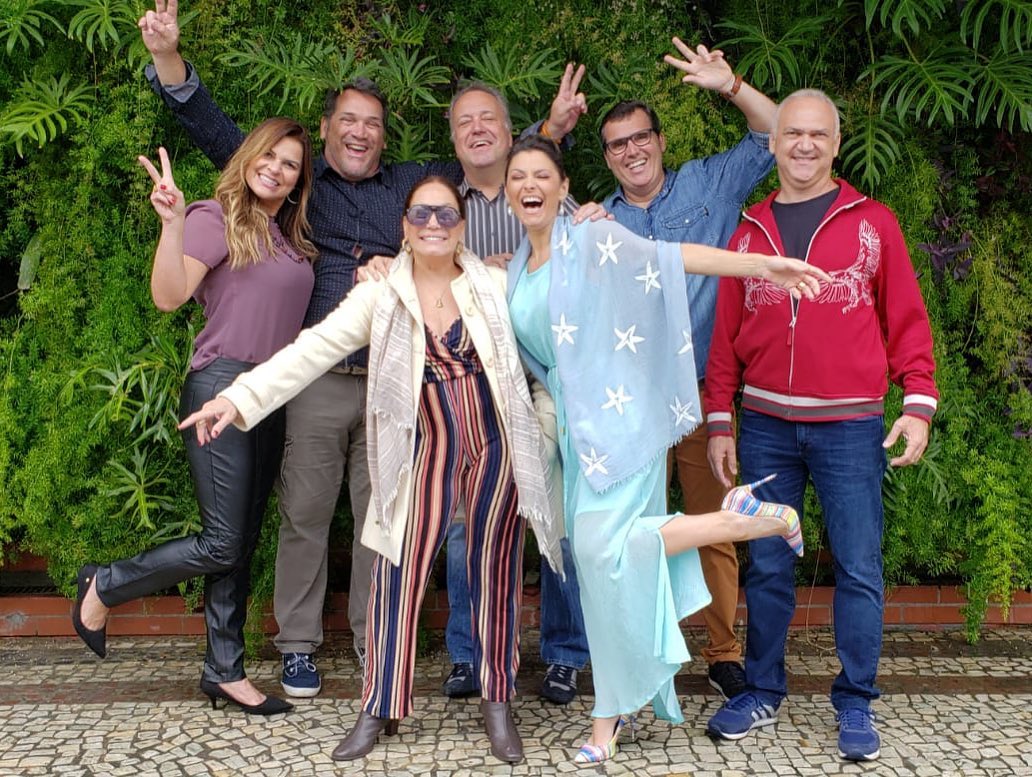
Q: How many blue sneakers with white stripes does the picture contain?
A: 2